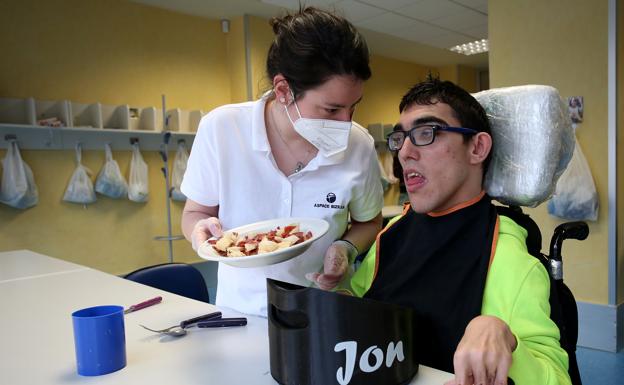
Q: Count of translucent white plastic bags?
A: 6